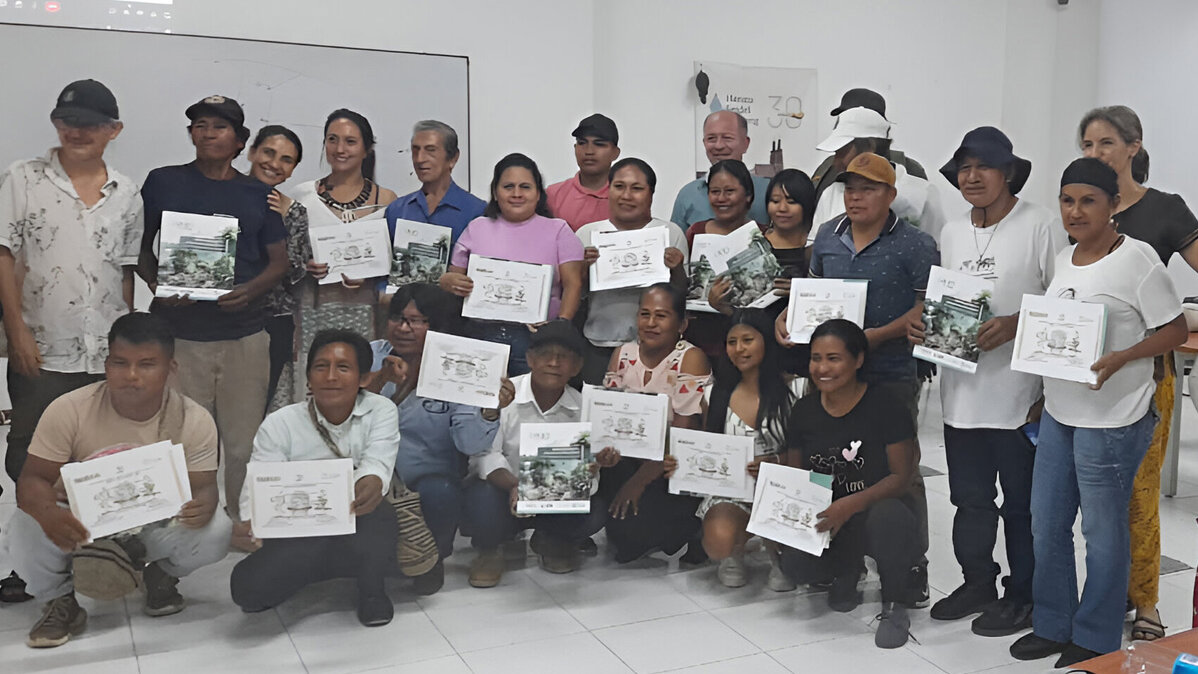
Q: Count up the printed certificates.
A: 11